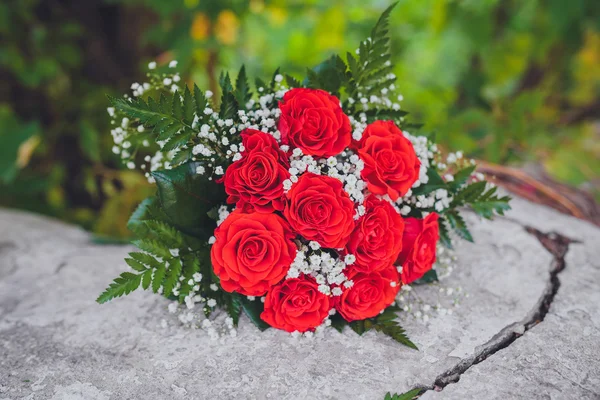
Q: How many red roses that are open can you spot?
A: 9